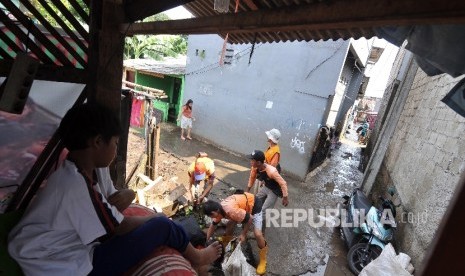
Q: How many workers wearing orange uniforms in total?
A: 4